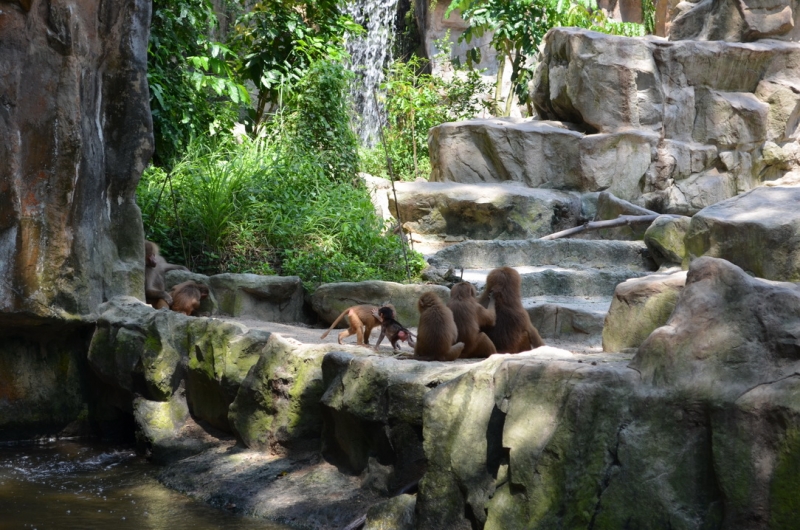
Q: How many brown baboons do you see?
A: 6